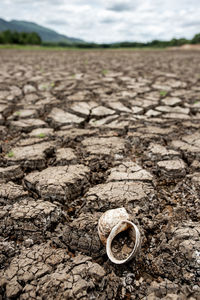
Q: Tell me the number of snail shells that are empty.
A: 1